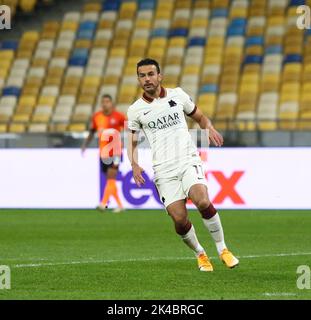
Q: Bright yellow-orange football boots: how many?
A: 2